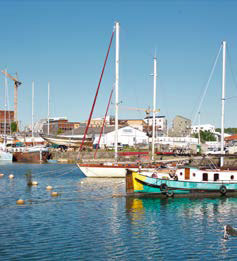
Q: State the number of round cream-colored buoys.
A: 6